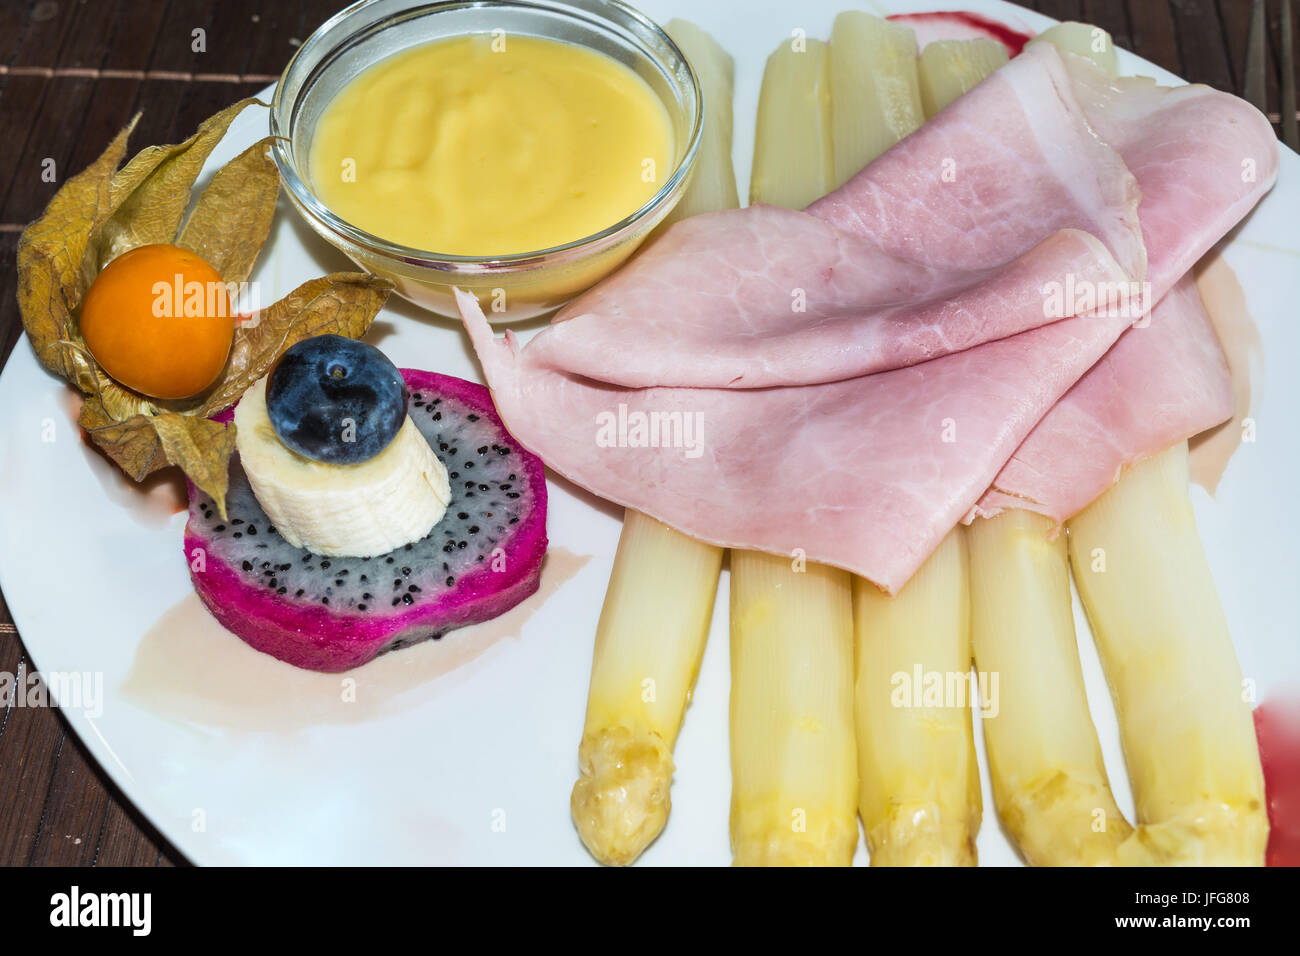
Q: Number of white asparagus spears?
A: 5